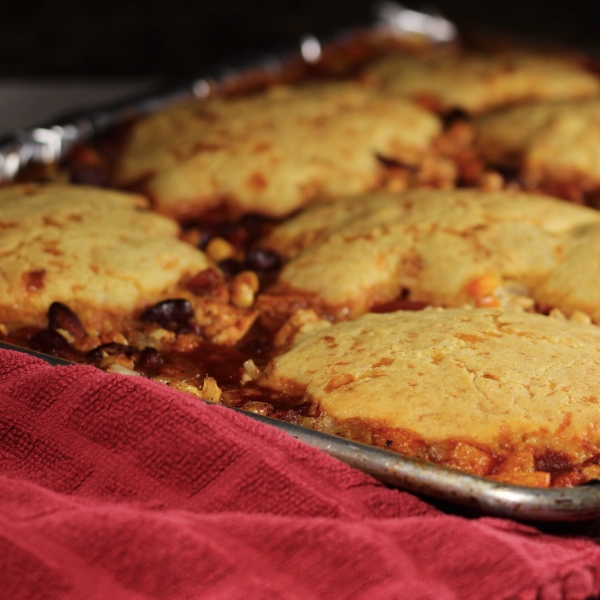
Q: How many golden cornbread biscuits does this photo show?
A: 6